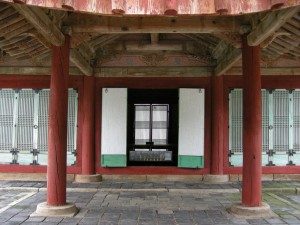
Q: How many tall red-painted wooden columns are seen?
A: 4